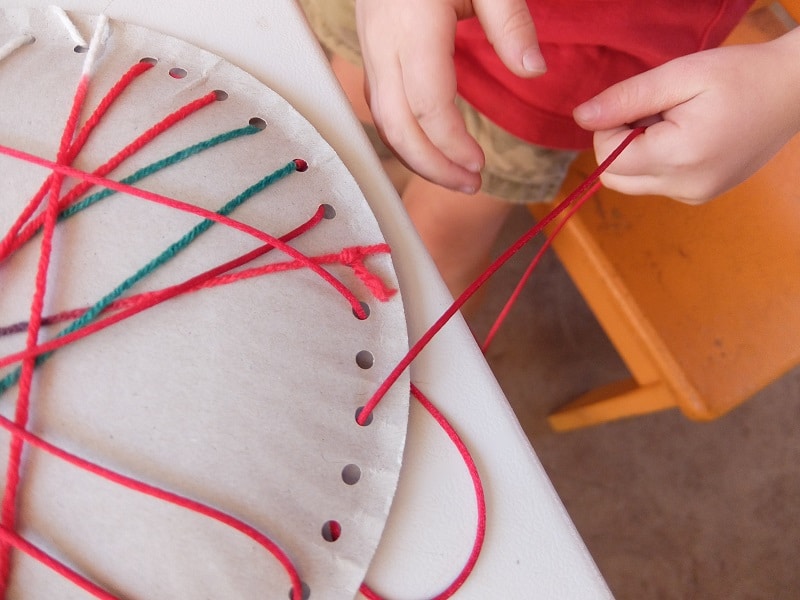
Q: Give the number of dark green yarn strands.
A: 2